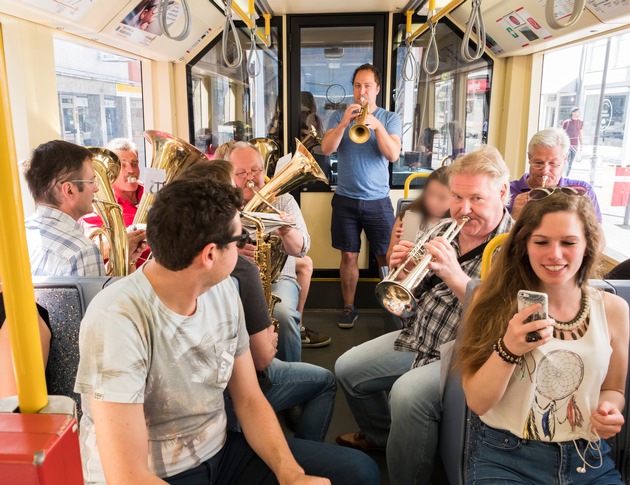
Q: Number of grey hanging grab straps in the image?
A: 7